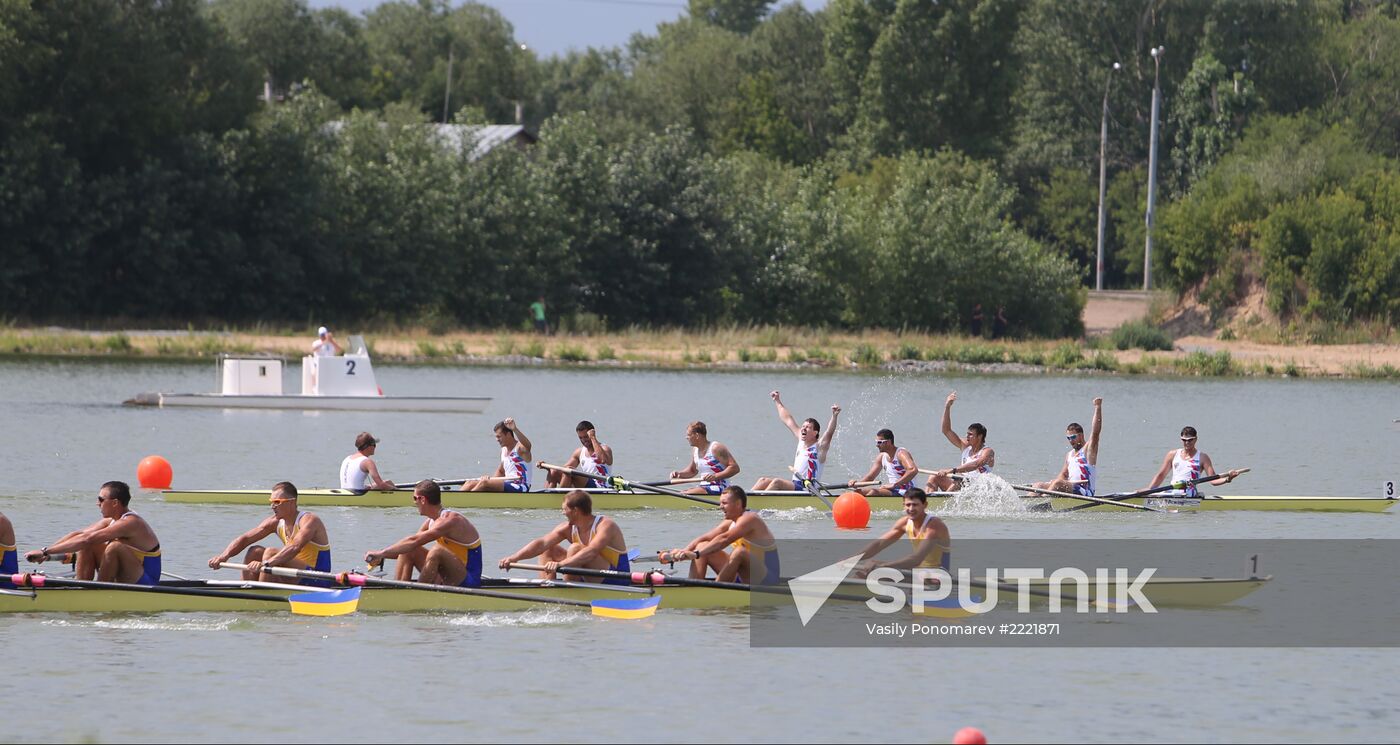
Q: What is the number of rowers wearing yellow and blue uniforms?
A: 7